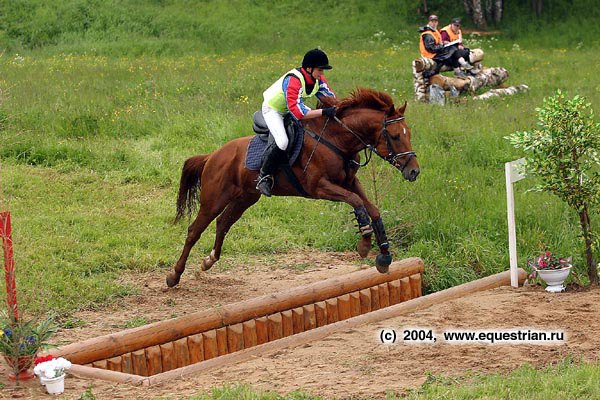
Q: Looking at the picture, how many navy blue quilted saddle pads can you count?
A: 1